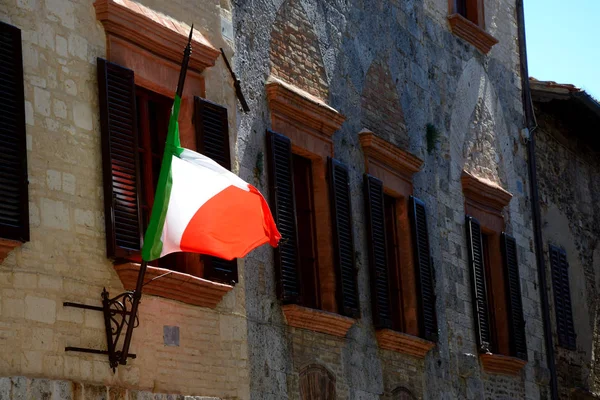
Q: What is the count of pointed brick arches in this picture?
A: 3